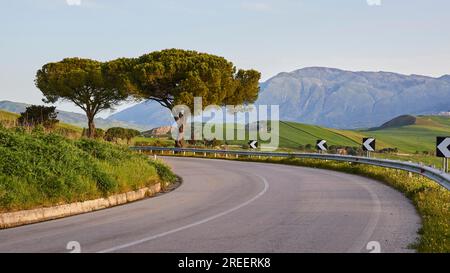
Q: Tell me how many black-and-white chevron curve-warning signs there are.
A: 4